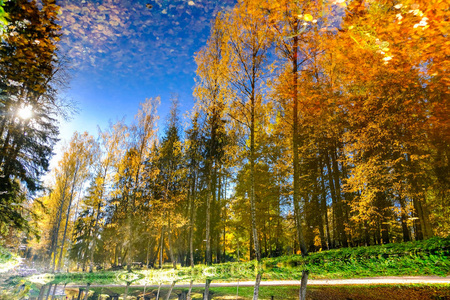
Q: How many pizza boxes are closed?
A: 0